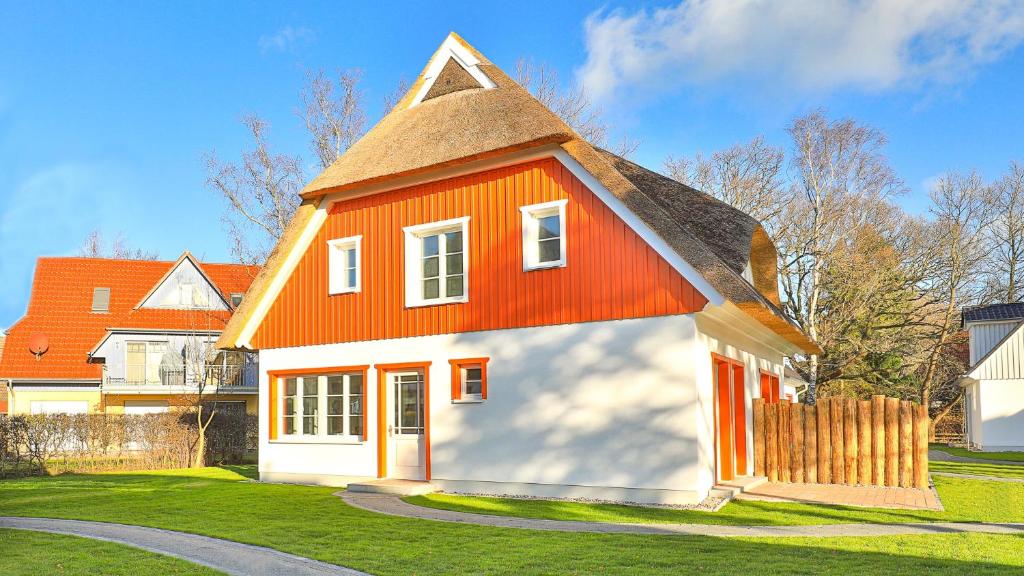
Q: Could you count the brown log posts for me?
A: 13